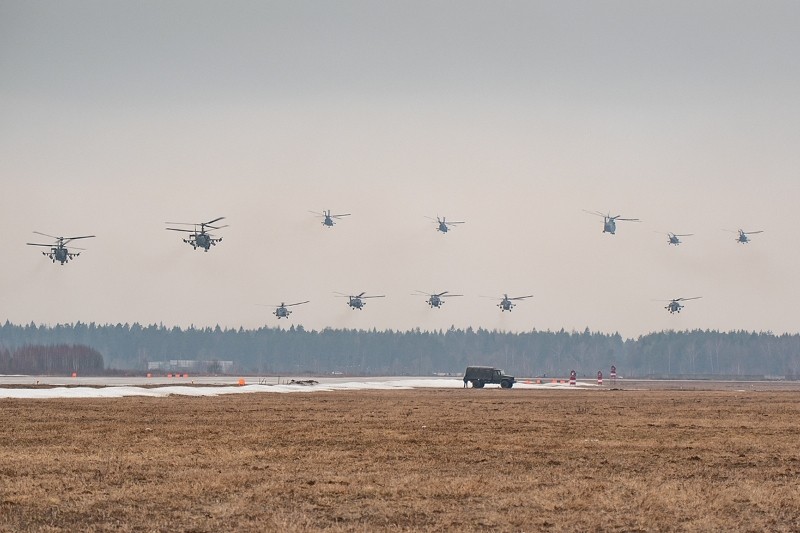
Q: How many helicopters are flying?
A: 12